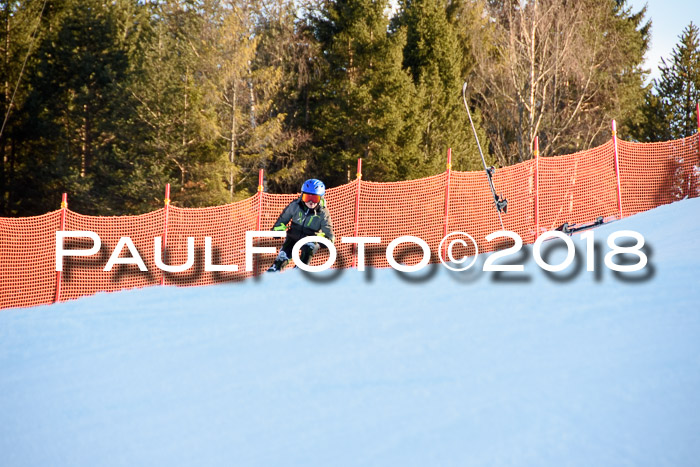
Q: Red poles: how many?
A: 8